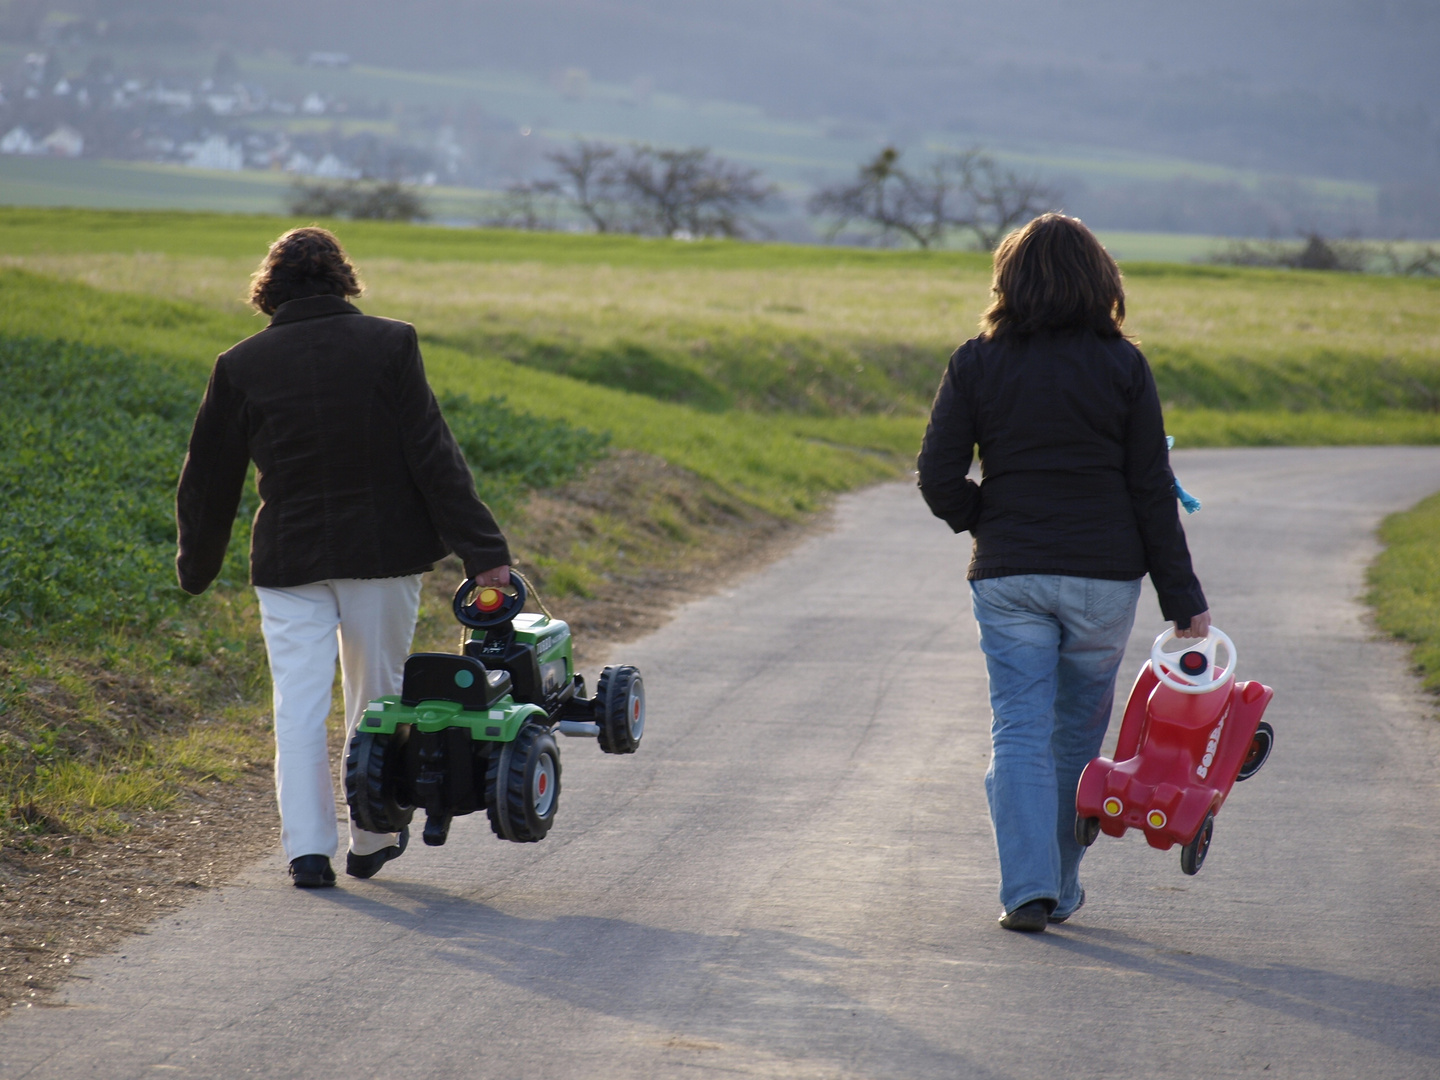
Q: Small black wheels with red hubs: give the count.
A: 2